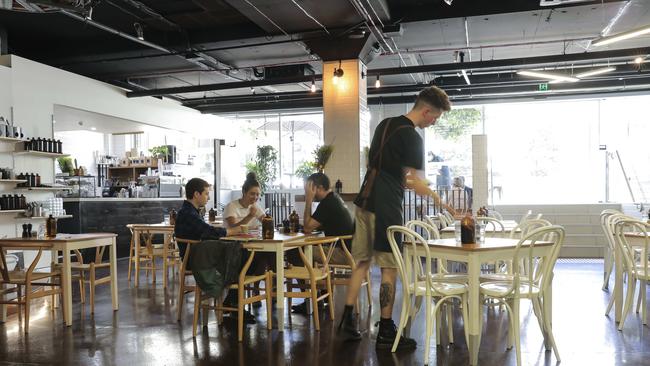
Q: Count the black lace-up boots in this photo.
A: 2